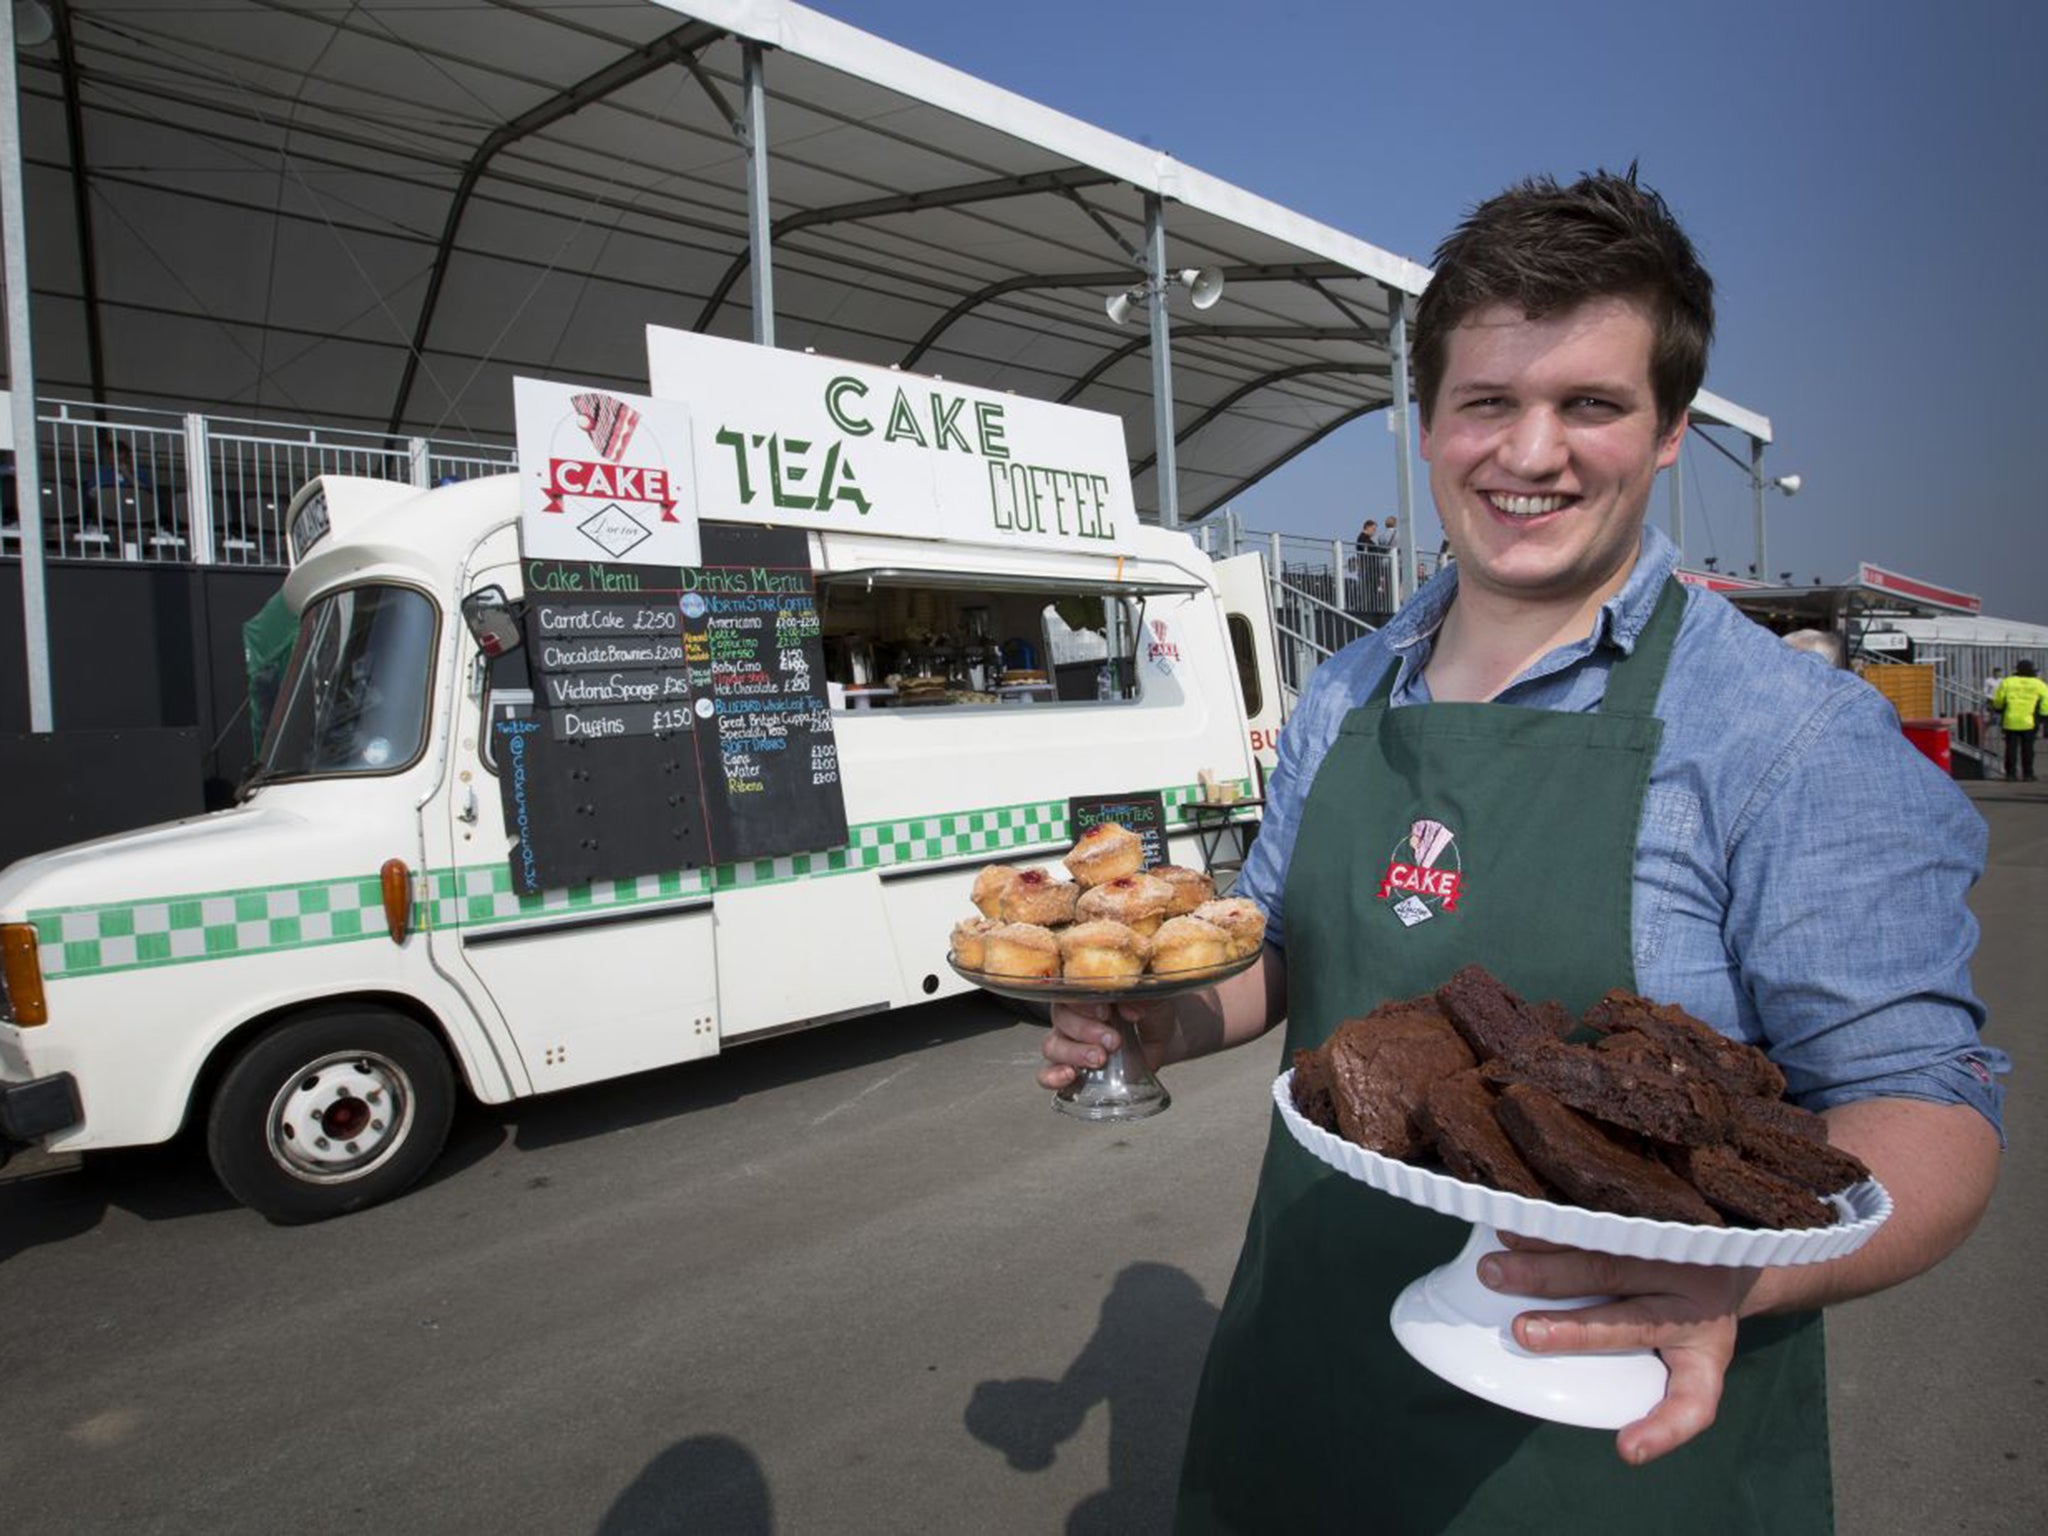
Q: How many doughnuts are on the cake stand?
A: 10